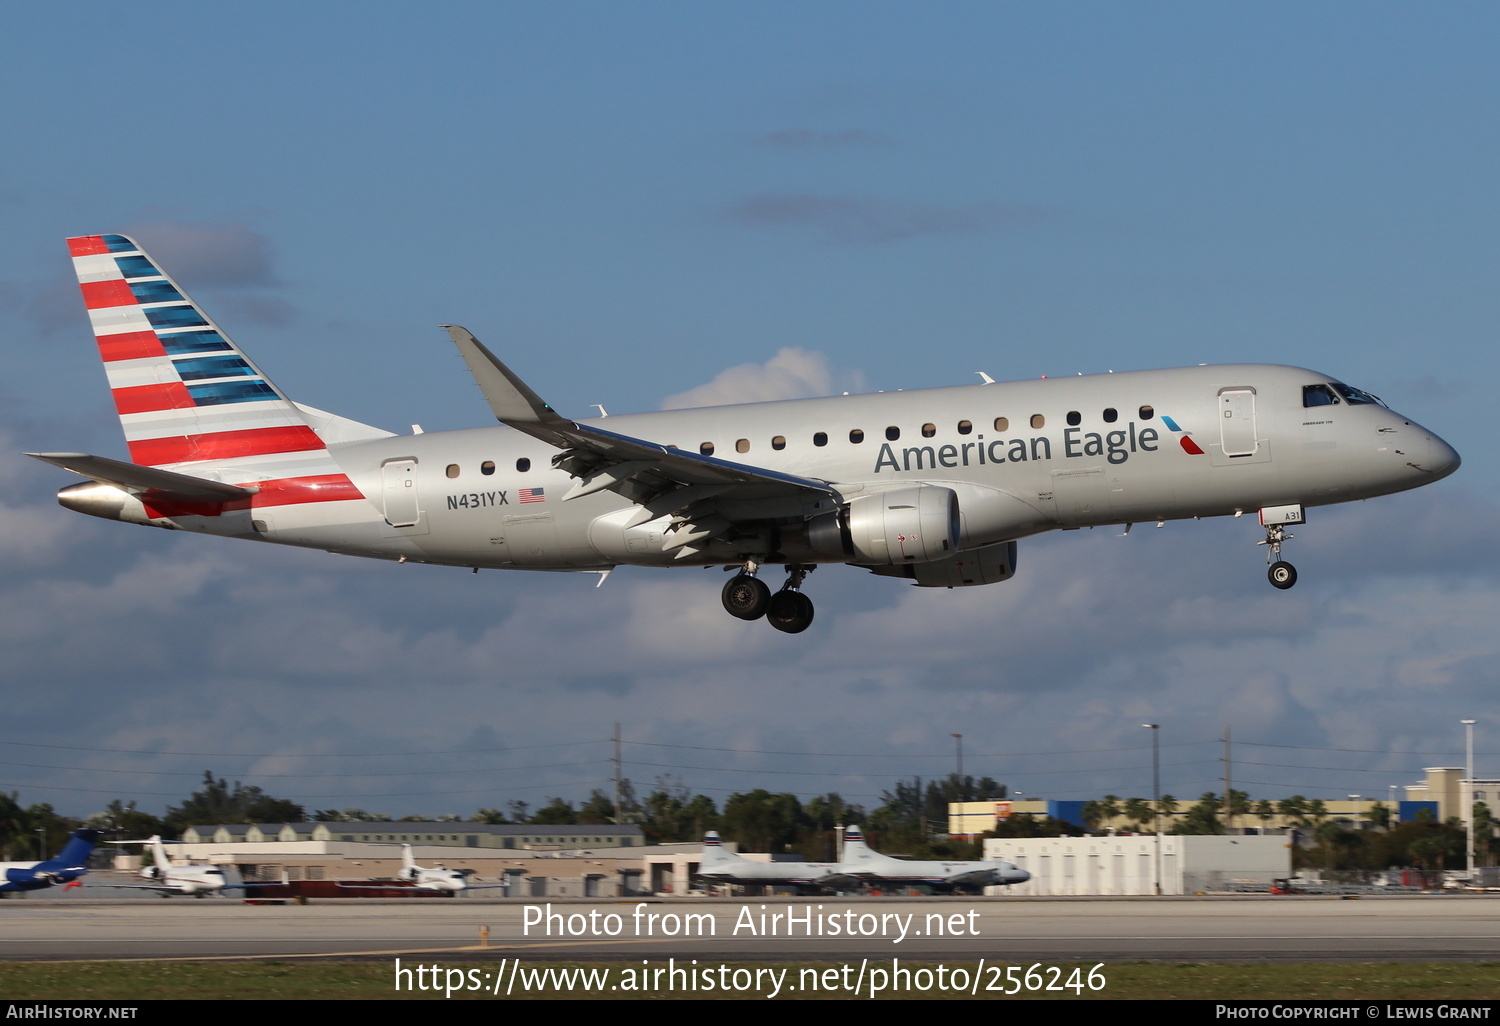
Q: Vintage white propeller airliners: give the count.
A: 2